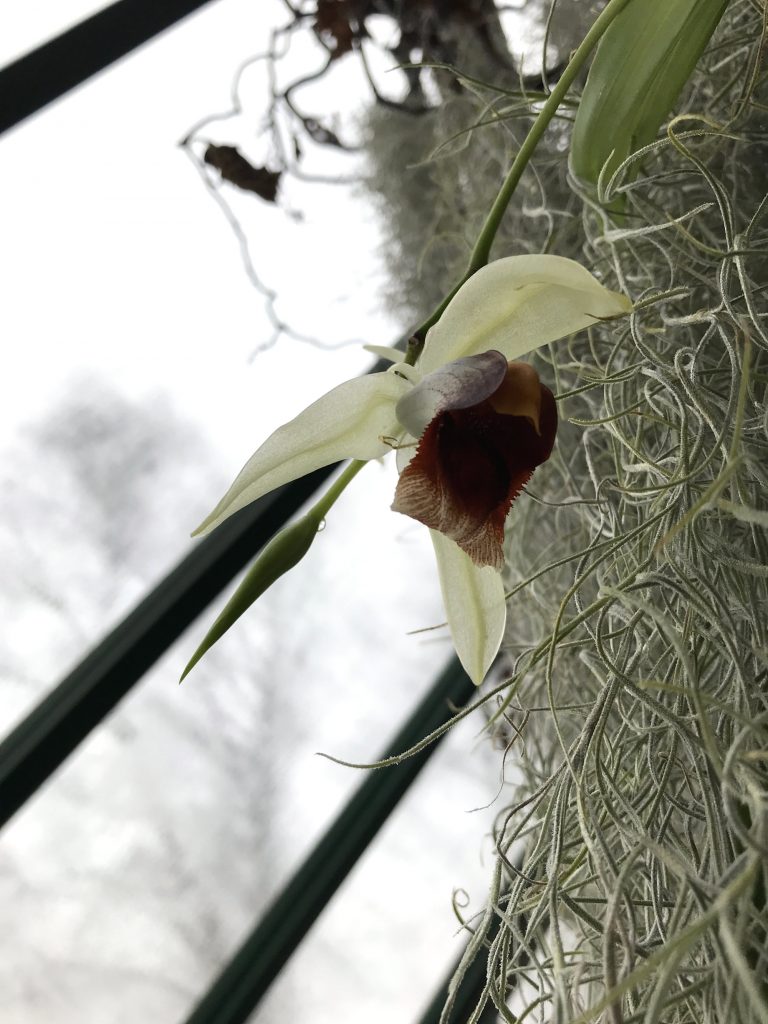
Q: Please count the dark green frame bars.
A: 4